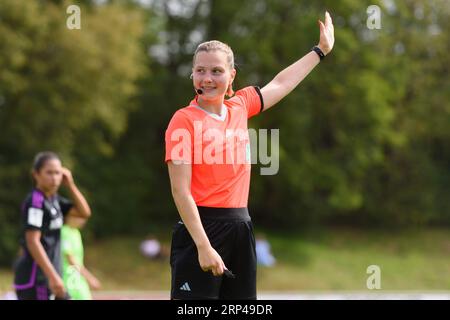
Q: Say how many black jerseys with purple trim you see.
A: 1